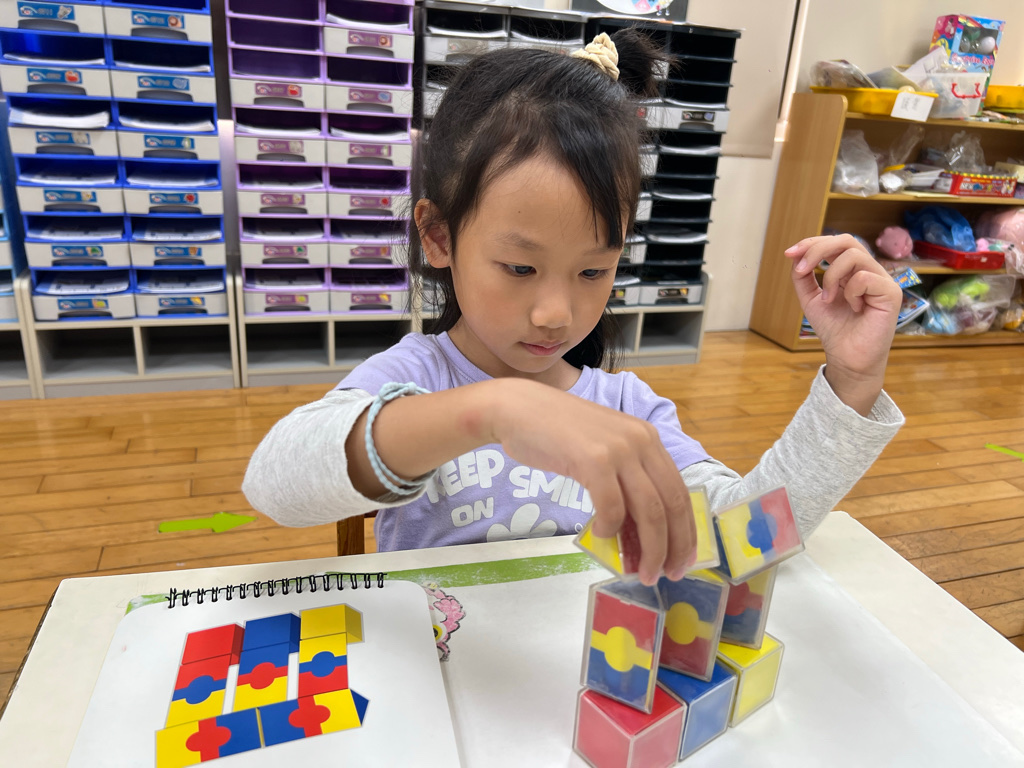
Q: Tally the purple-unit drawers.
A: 11